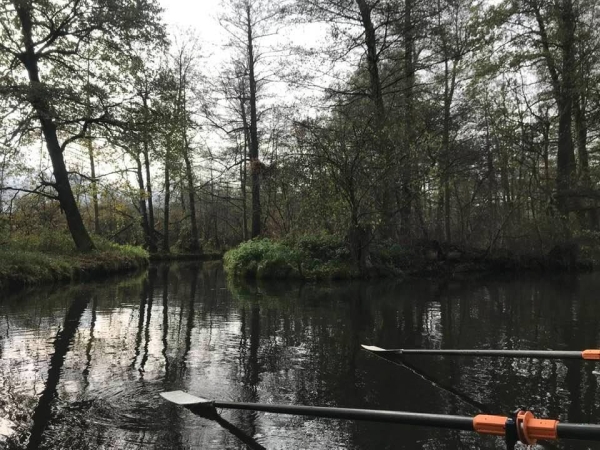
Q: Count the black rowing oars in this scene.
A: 2